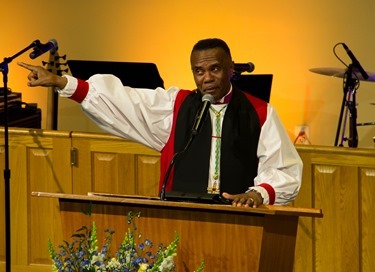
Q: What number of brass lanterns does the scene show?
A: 0